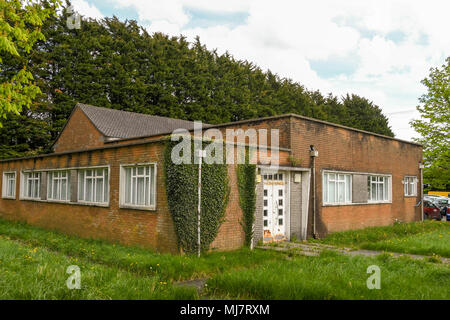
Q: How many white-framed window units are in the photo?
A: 8